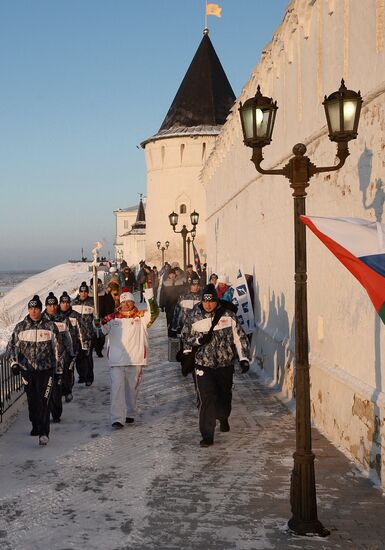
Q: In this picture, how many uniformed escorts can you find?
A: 6